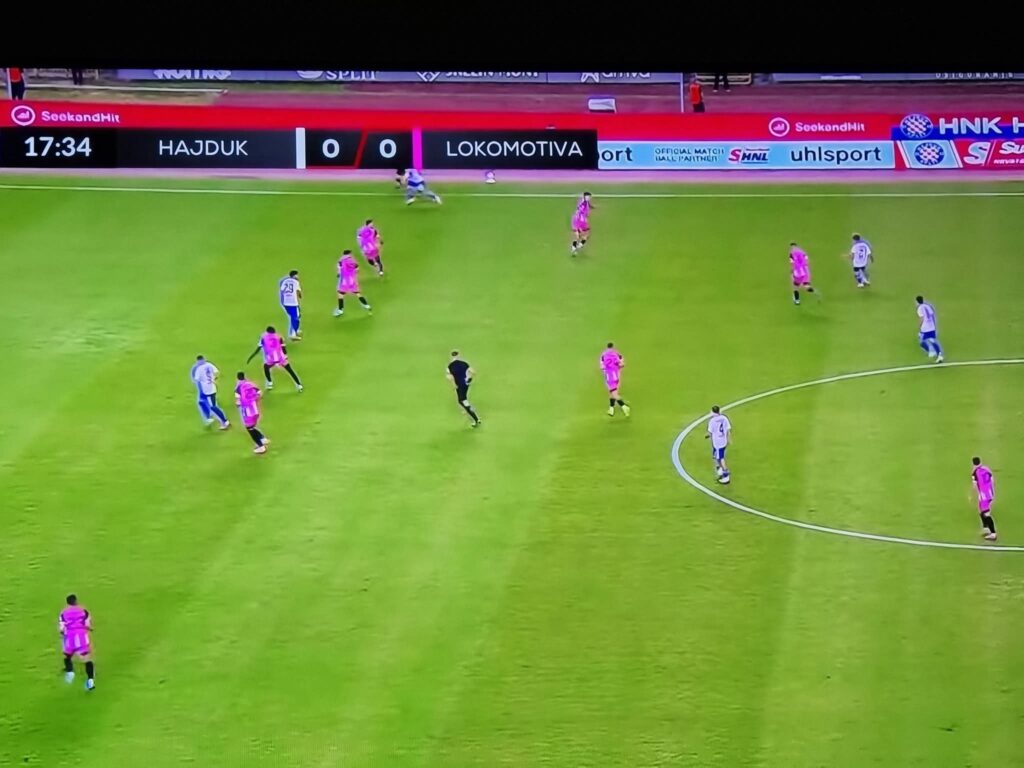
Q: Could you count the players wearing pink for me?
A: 9